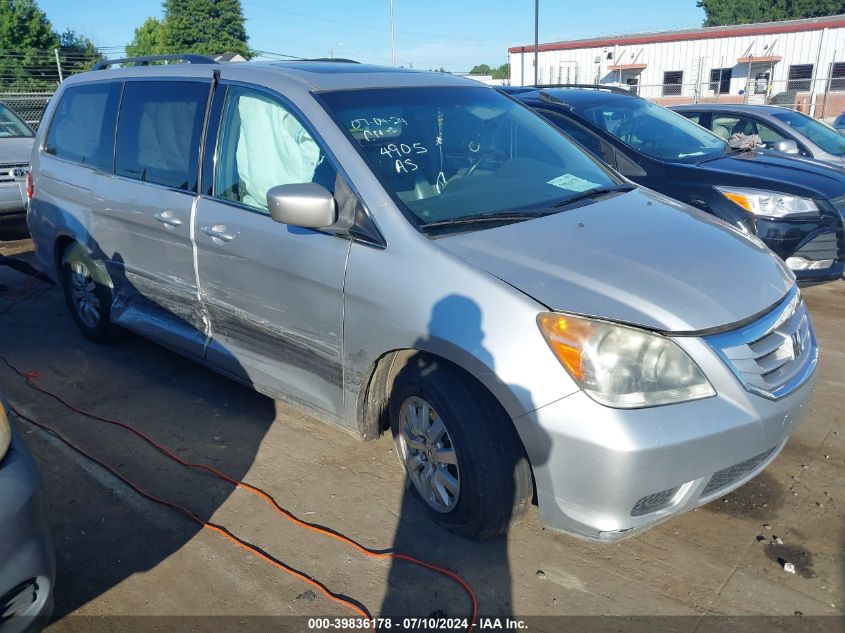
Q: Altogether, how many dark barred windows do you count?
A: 4